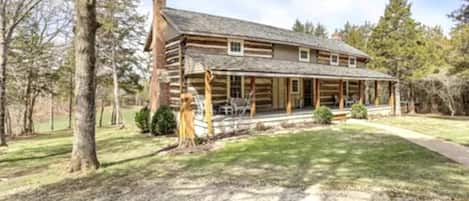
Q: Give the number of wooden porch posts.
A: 8